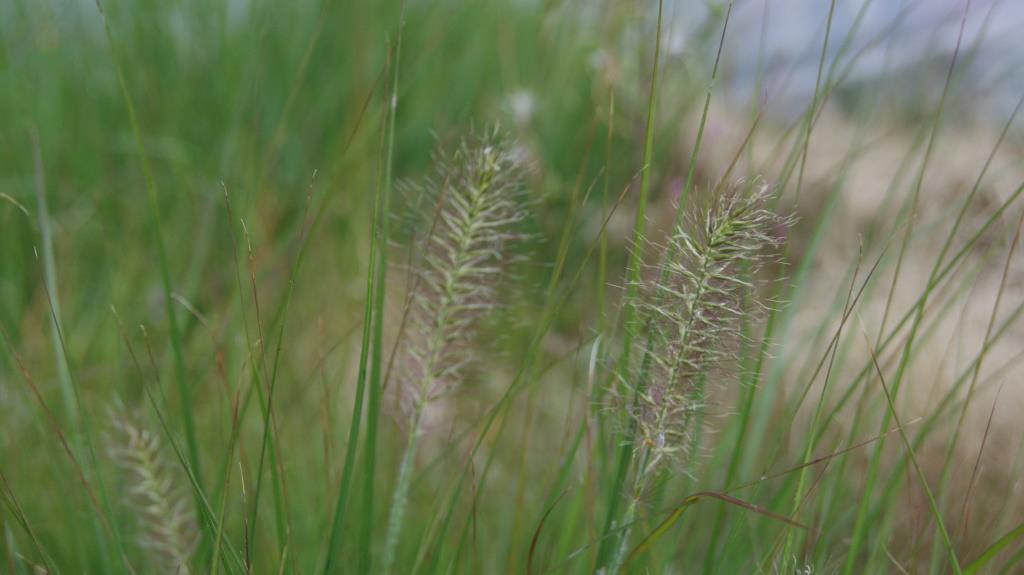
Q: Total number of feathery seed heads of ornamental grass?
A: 3